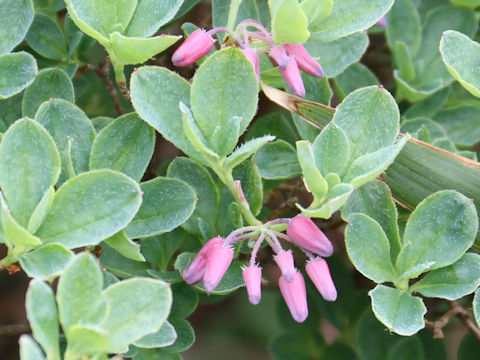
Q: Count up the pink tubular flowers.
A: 12